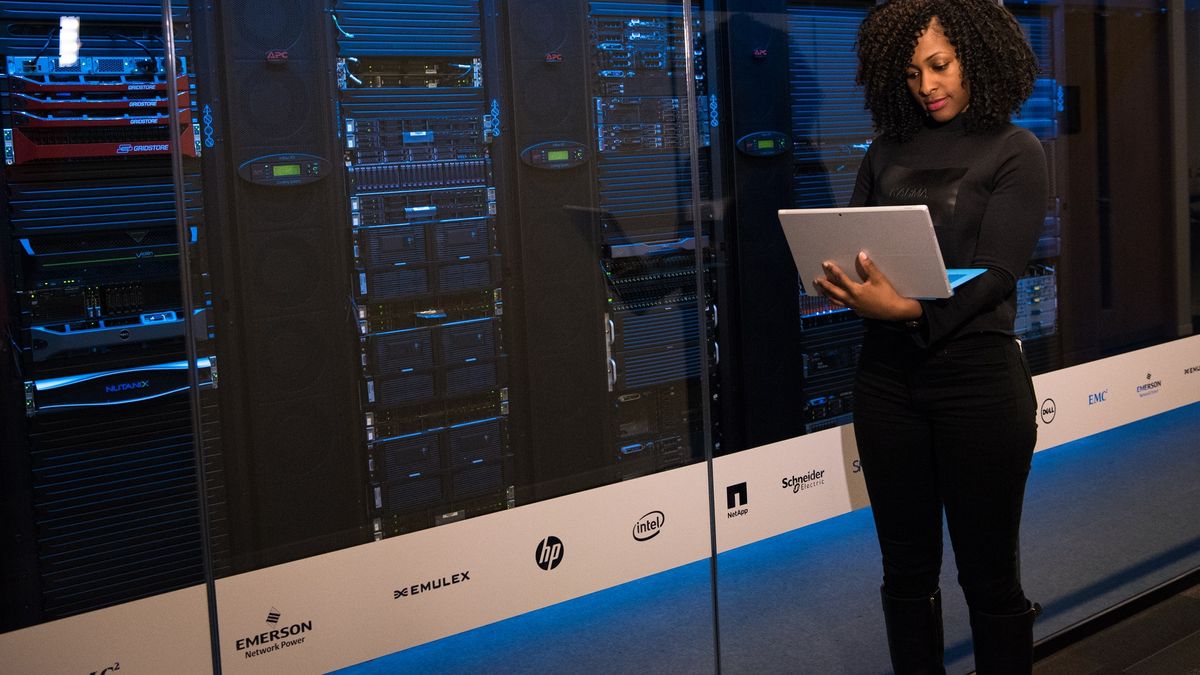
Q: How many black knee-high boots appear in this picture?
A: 2